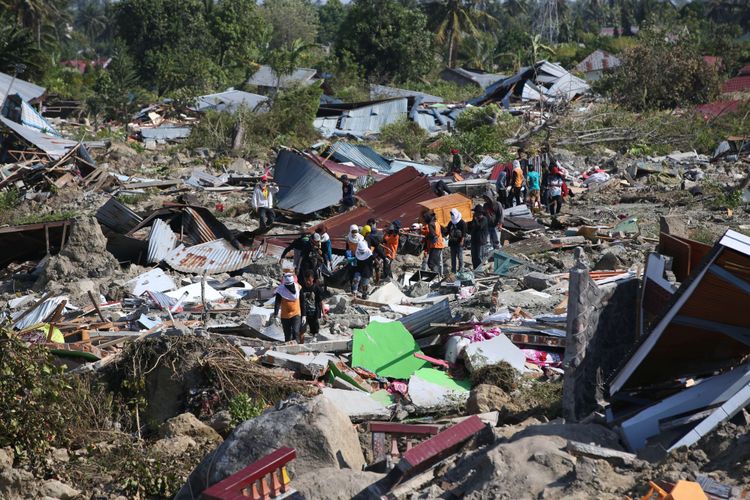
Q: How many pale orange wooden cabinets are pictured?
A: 1